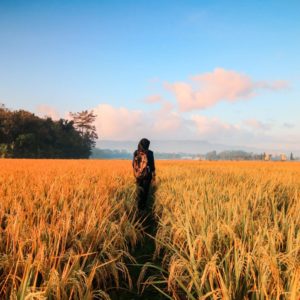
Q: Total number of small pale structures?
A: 2